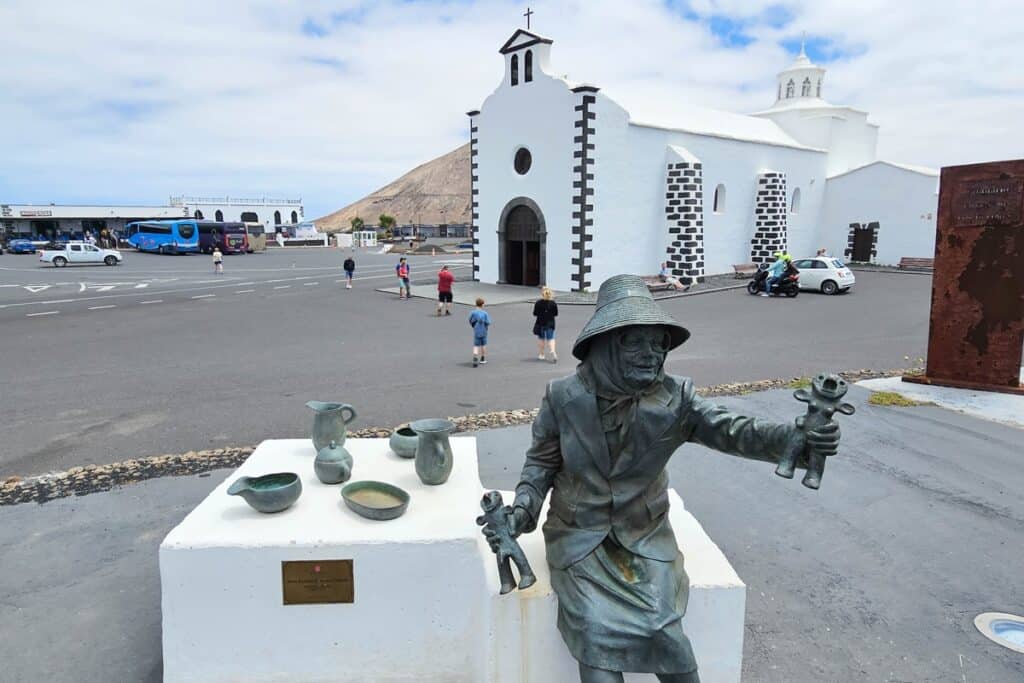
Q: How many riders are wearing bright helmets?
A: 2